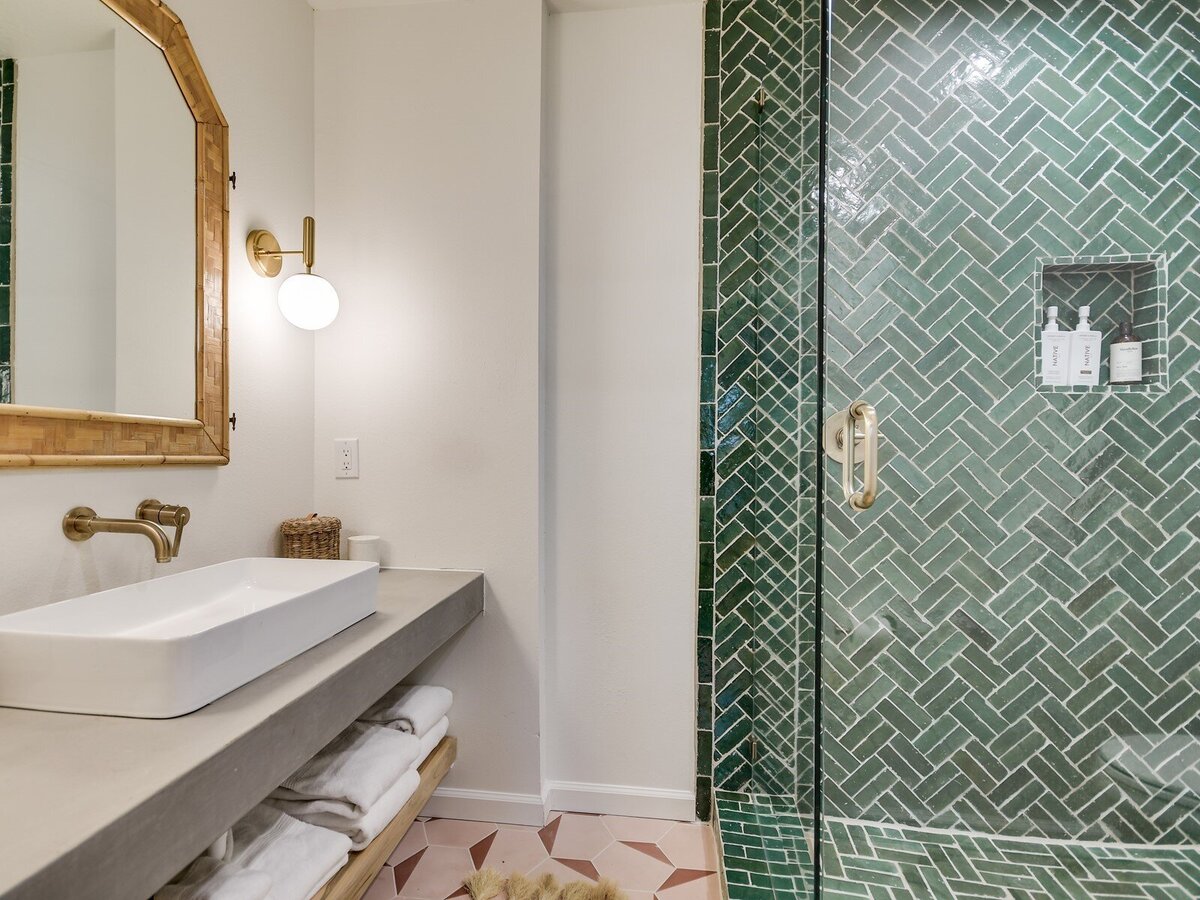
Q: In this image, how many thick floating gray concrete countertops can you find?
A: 1